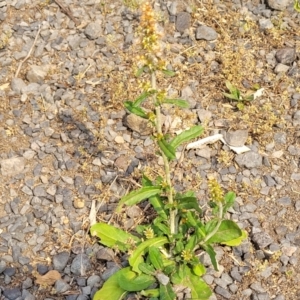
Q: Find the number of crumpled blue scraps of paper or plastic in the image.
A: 0